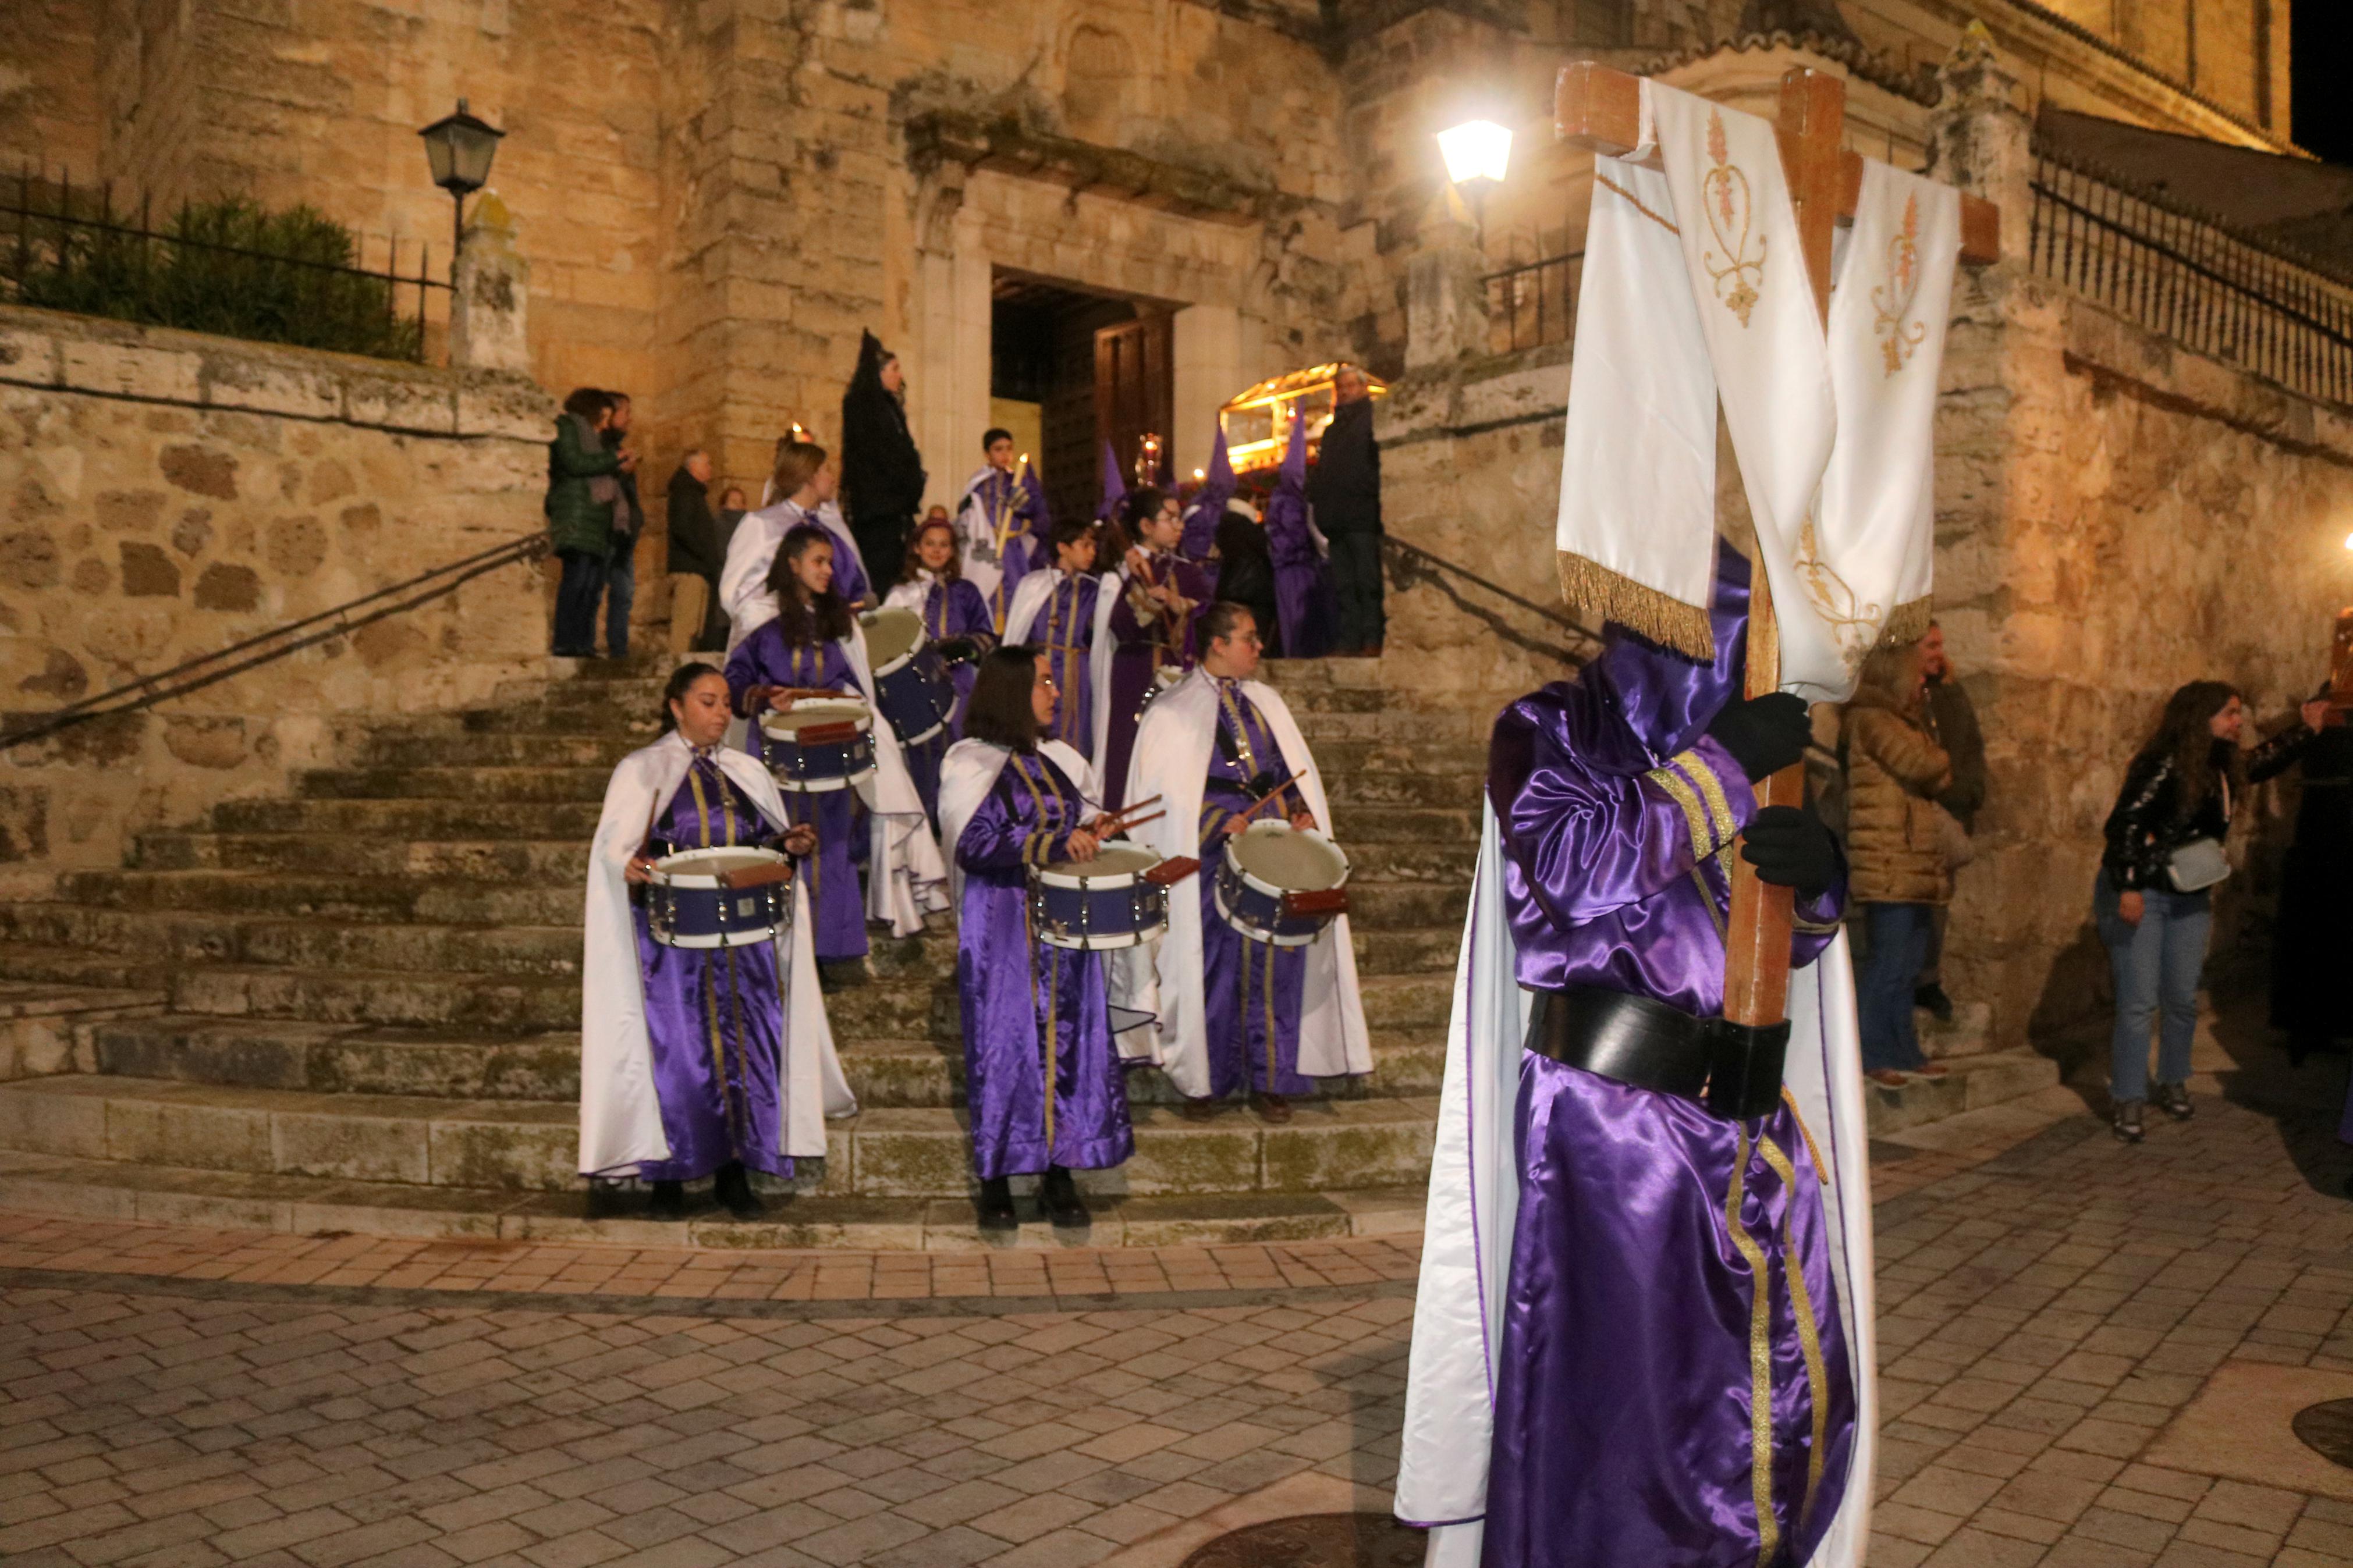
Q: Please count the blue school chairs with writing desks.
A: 0